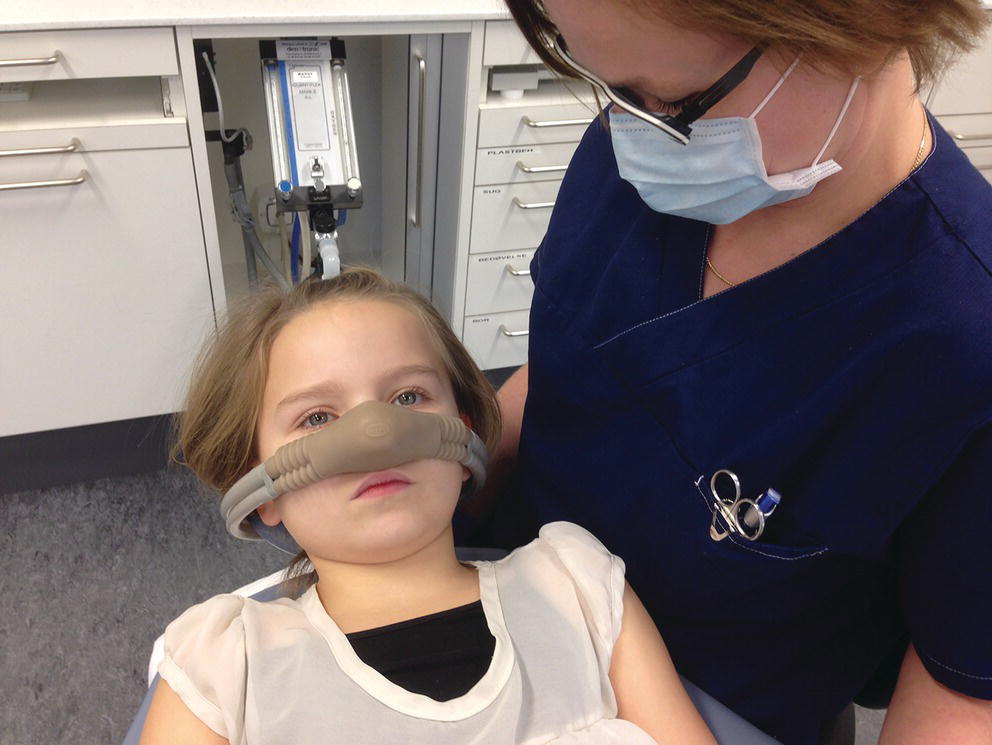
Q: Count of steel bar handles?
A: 10